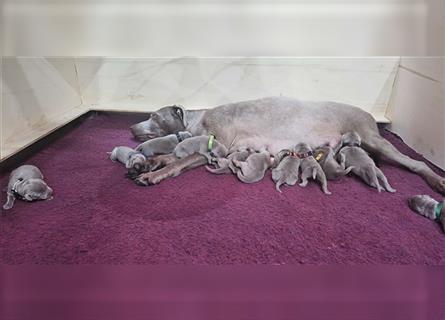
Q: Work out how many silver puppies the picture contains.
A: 11